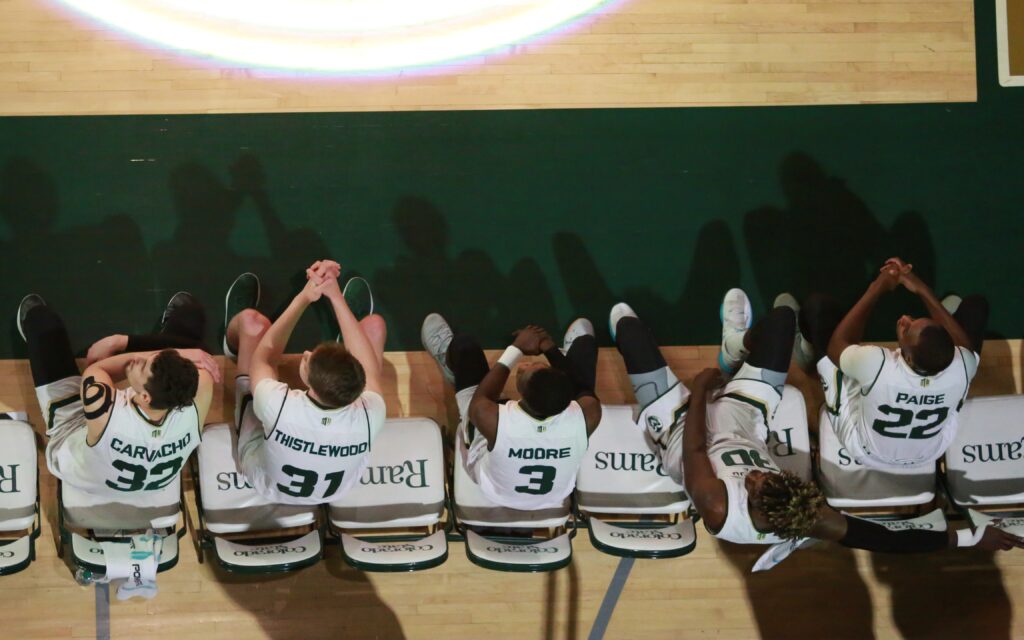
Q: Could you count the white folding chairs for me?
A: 9